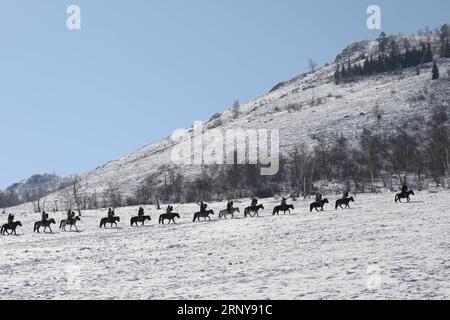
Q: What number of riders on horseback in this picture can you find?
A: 13